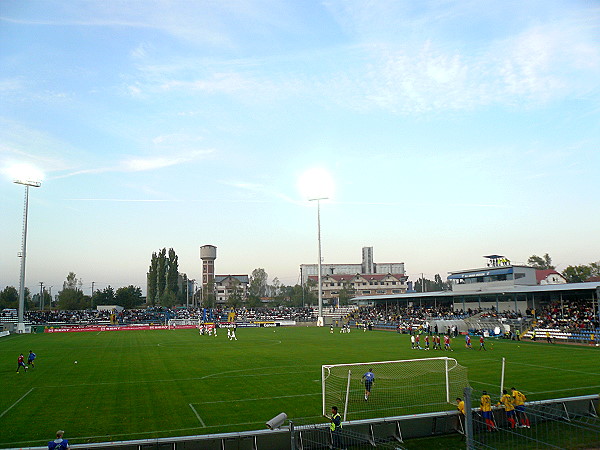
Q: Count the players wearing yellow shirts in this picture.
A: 4